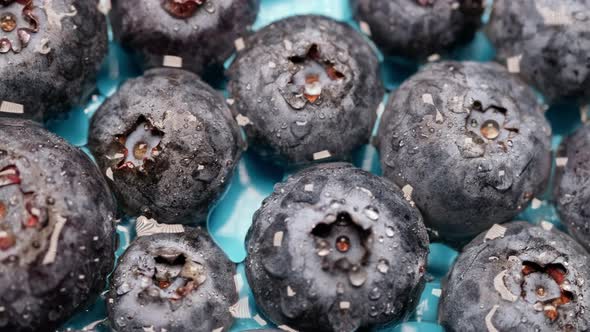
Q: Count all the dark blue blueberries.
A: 12